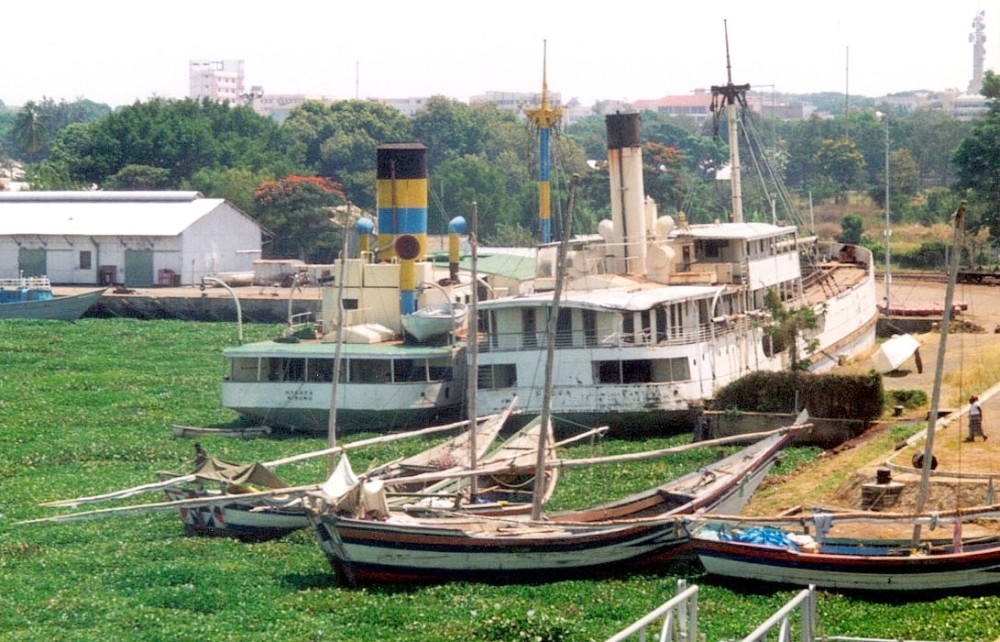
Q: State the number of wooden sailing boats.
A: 4